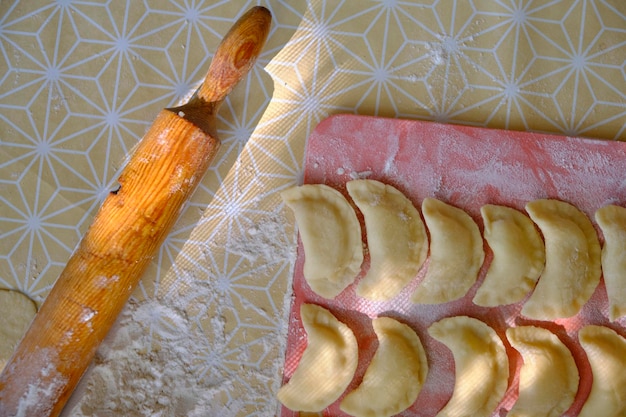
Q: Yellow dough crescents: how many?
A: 11